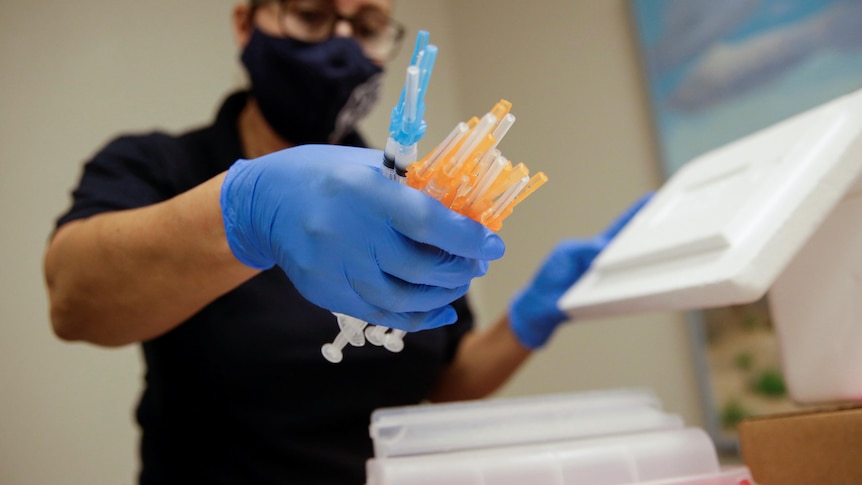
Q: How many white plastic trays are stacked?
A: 2